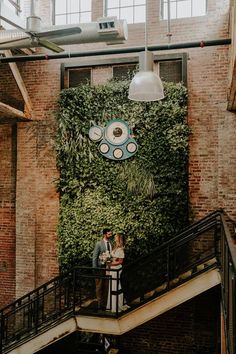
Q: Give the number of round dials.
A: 5